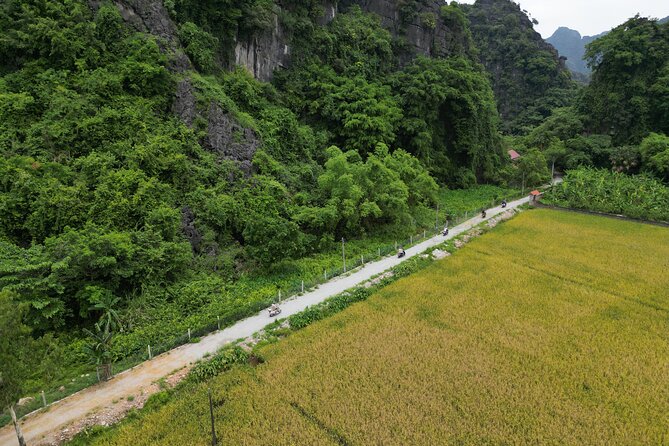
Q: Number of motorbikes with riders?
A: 5